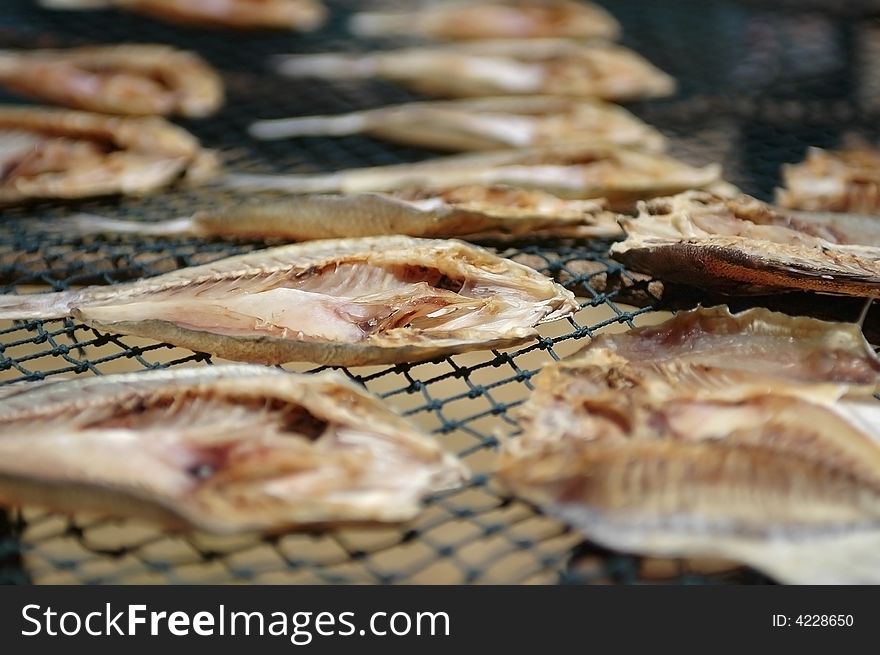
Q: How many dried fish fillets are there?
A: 13